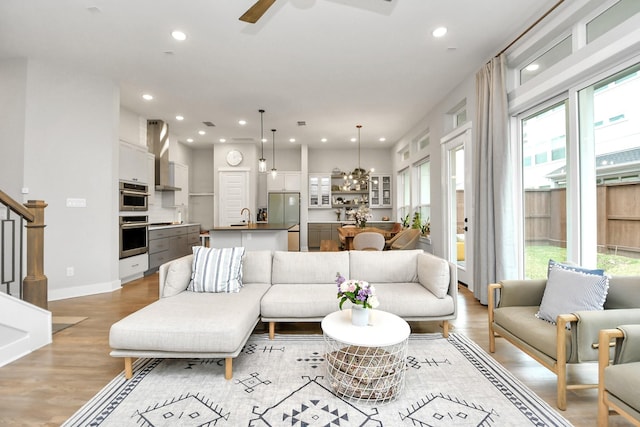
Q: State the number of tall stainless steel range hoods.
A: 1